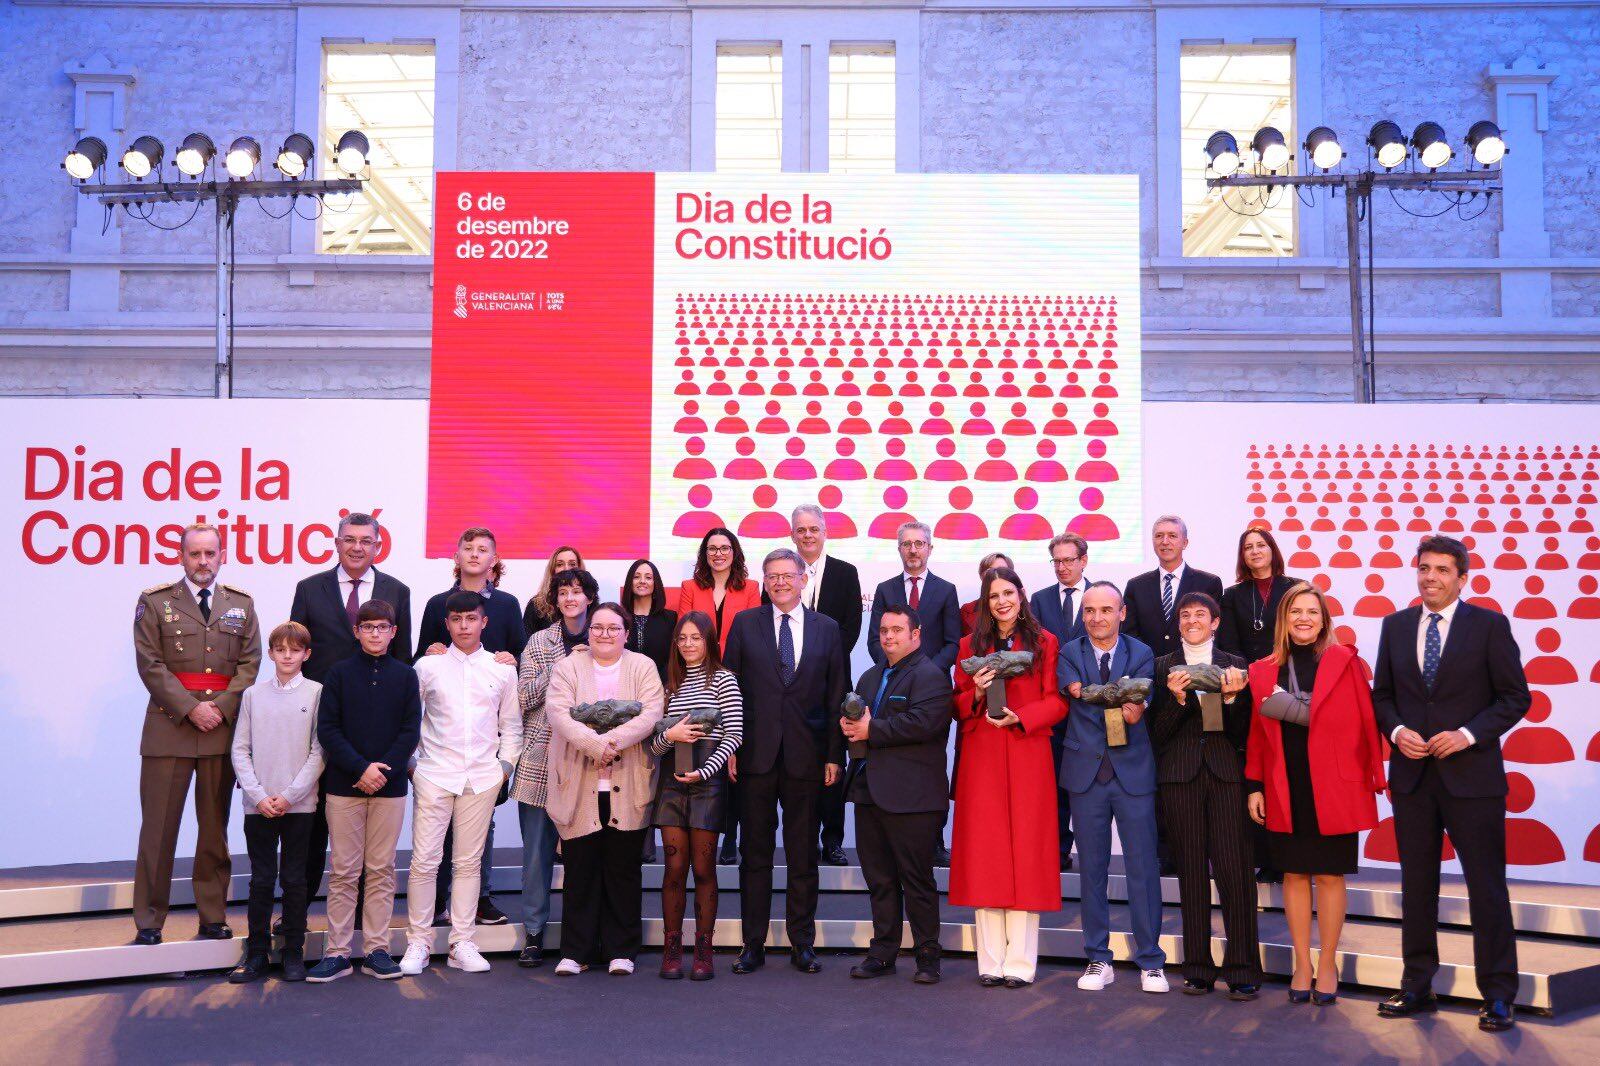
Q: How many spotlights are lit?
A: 12